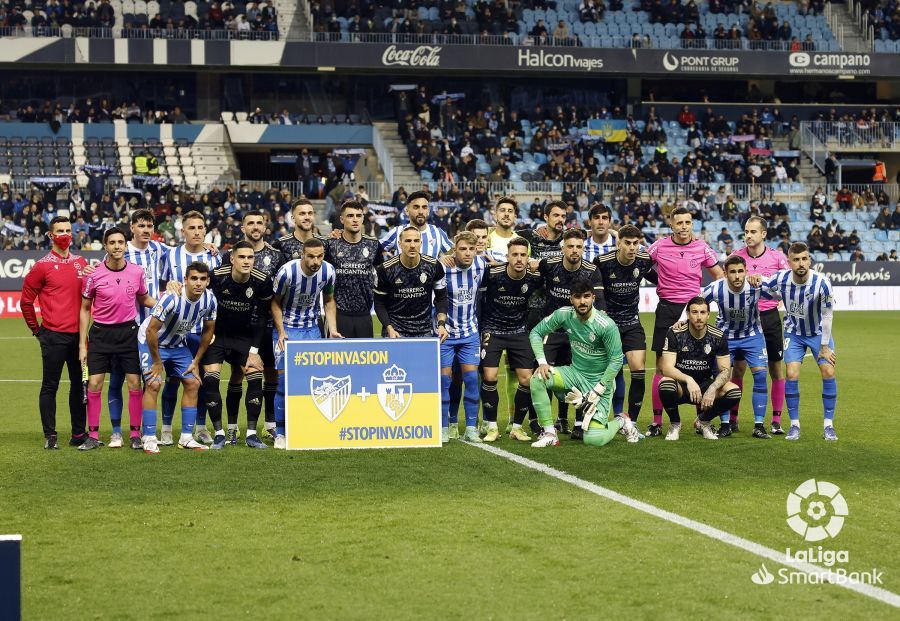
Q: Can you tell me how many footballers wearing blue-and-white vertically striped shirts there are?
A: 10